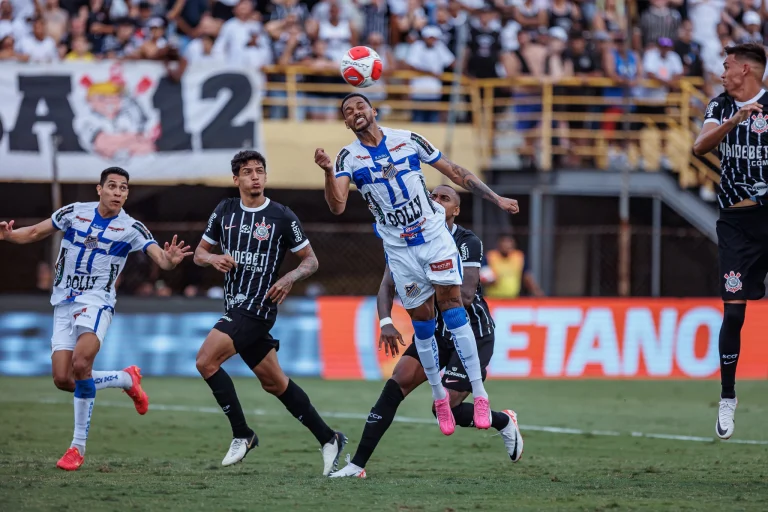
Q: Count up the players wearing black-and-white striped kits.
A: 3